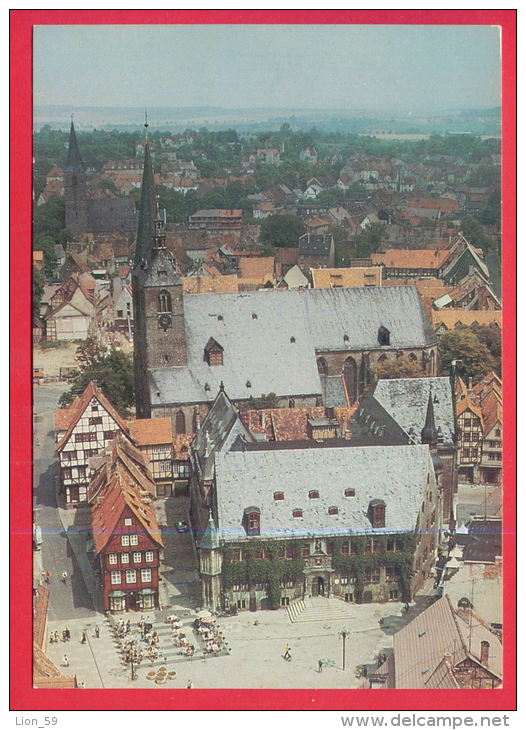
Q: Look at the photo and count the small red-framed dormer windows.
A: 5